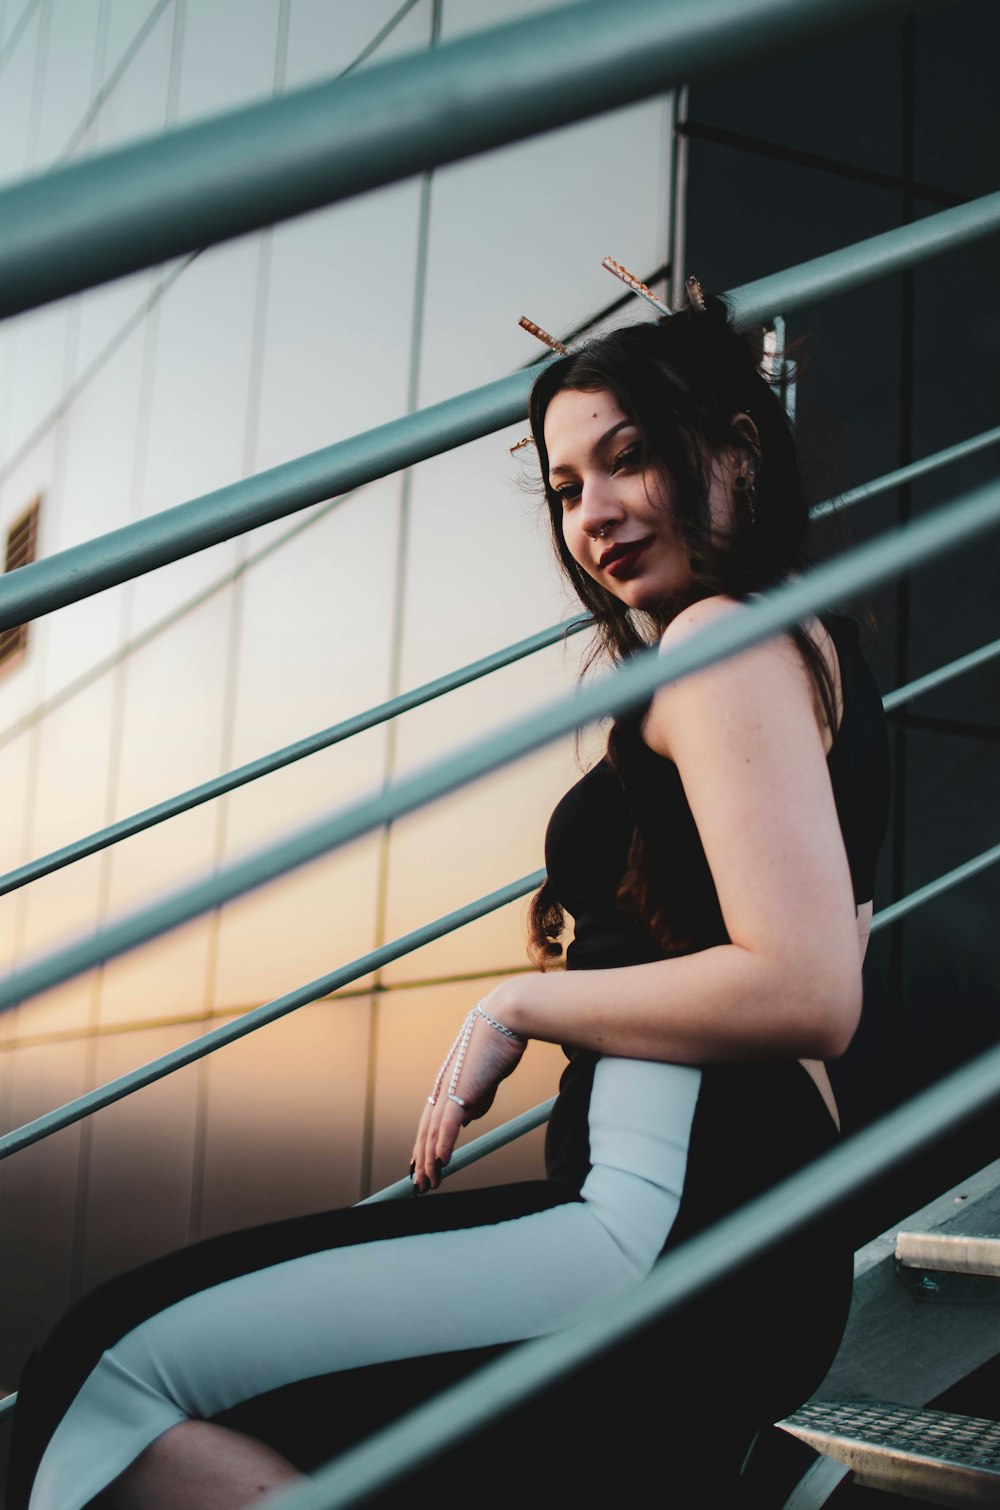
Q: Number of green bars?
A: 7